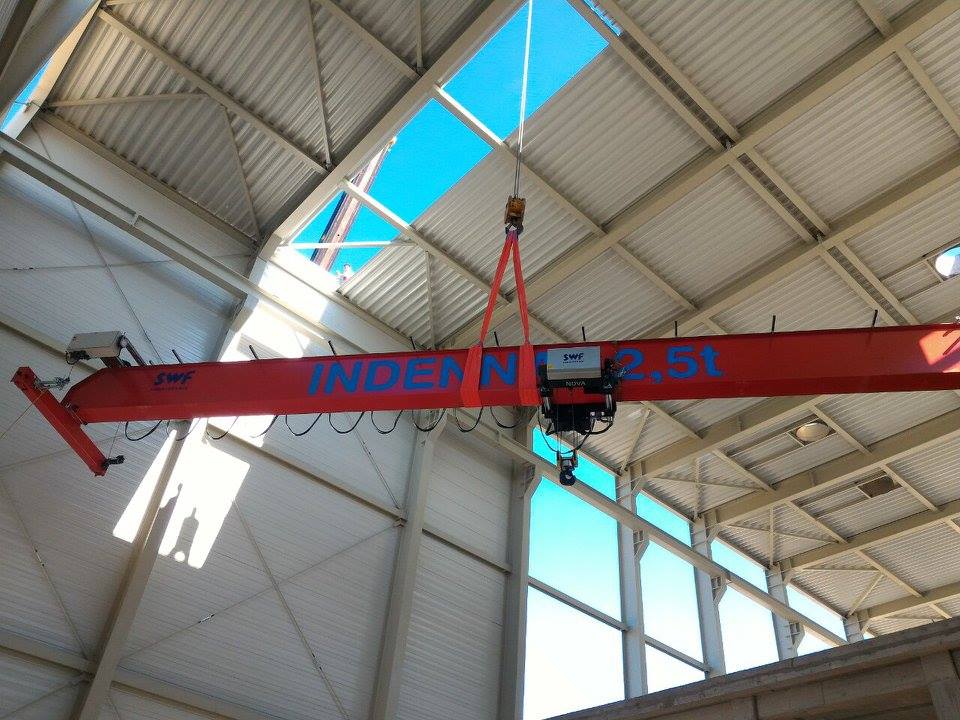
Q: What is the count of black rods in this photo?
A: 9